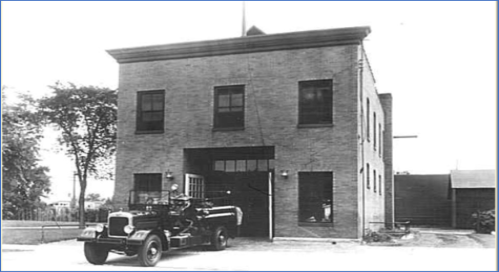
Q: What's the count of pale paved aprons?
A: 1